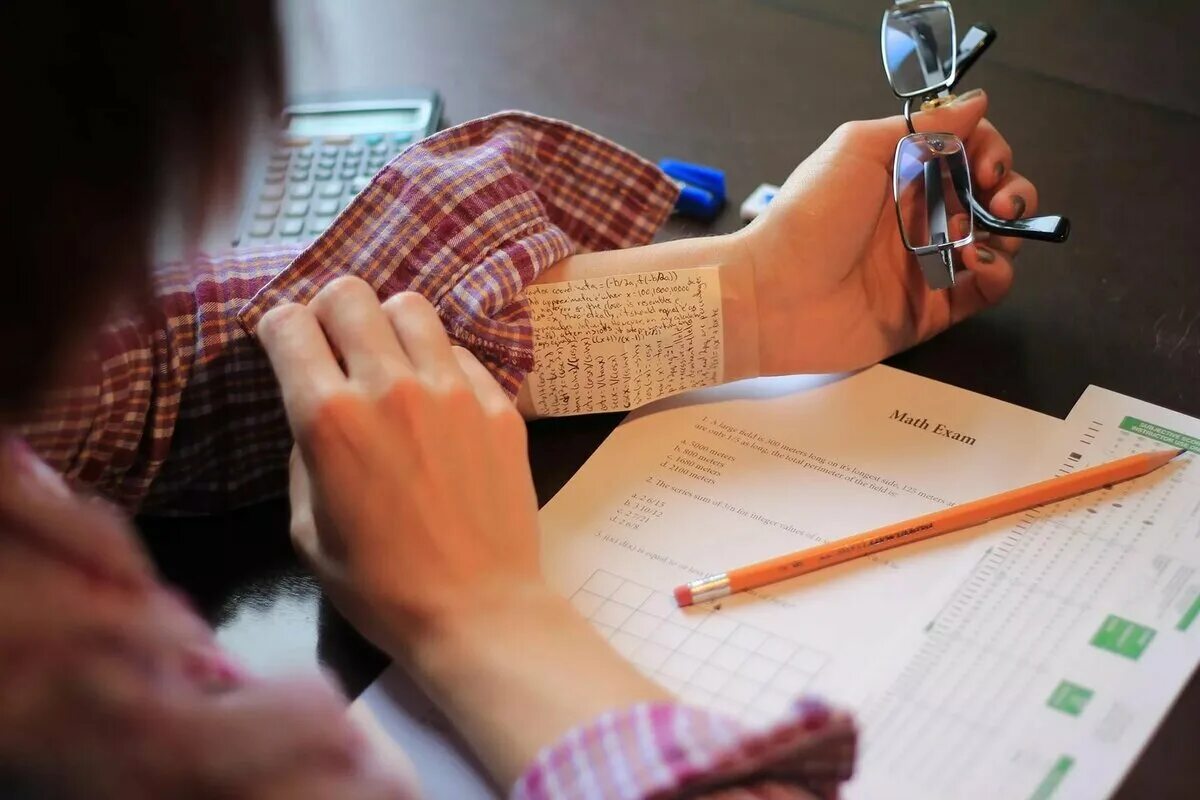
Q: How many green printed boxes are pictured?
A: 5